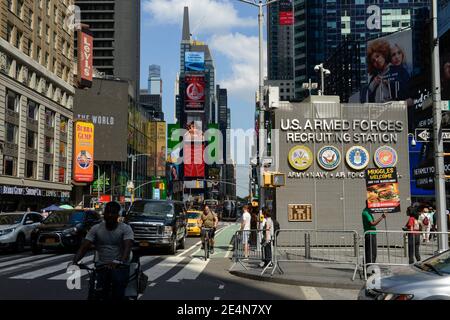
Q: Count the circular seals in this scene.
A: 4